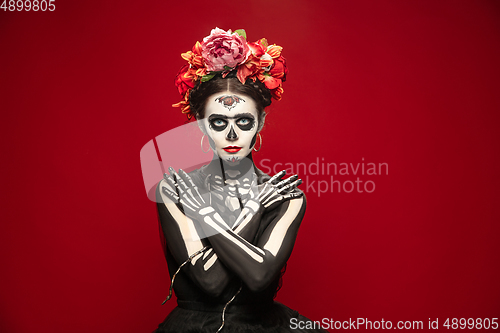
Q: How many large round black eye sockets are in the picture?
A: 2